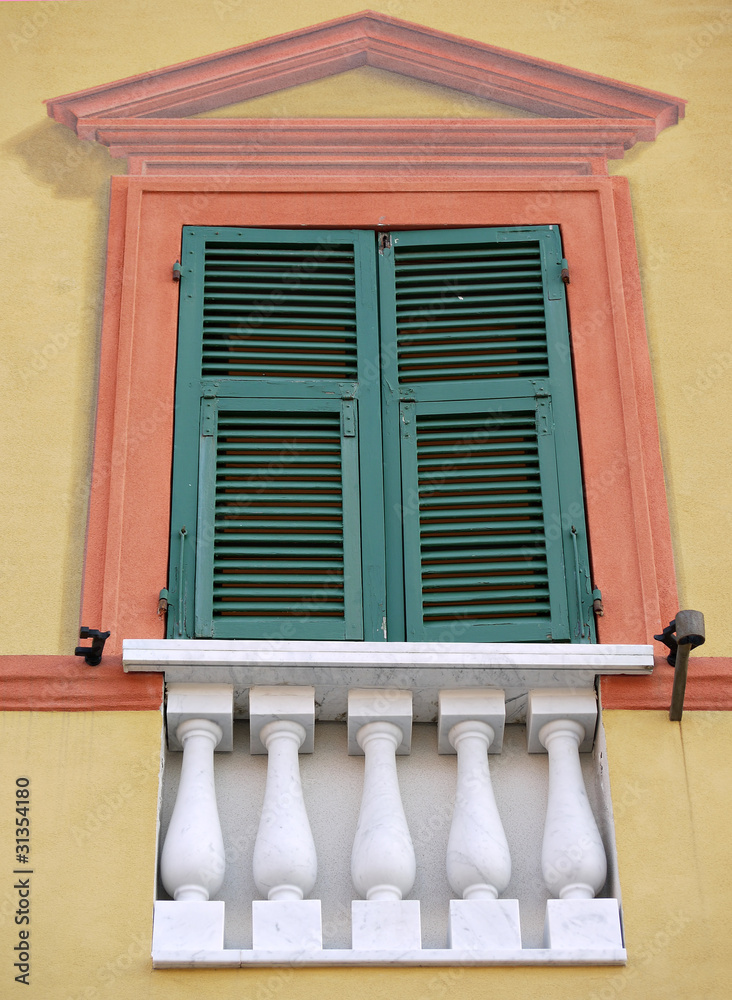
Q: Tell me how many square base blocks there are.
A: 5